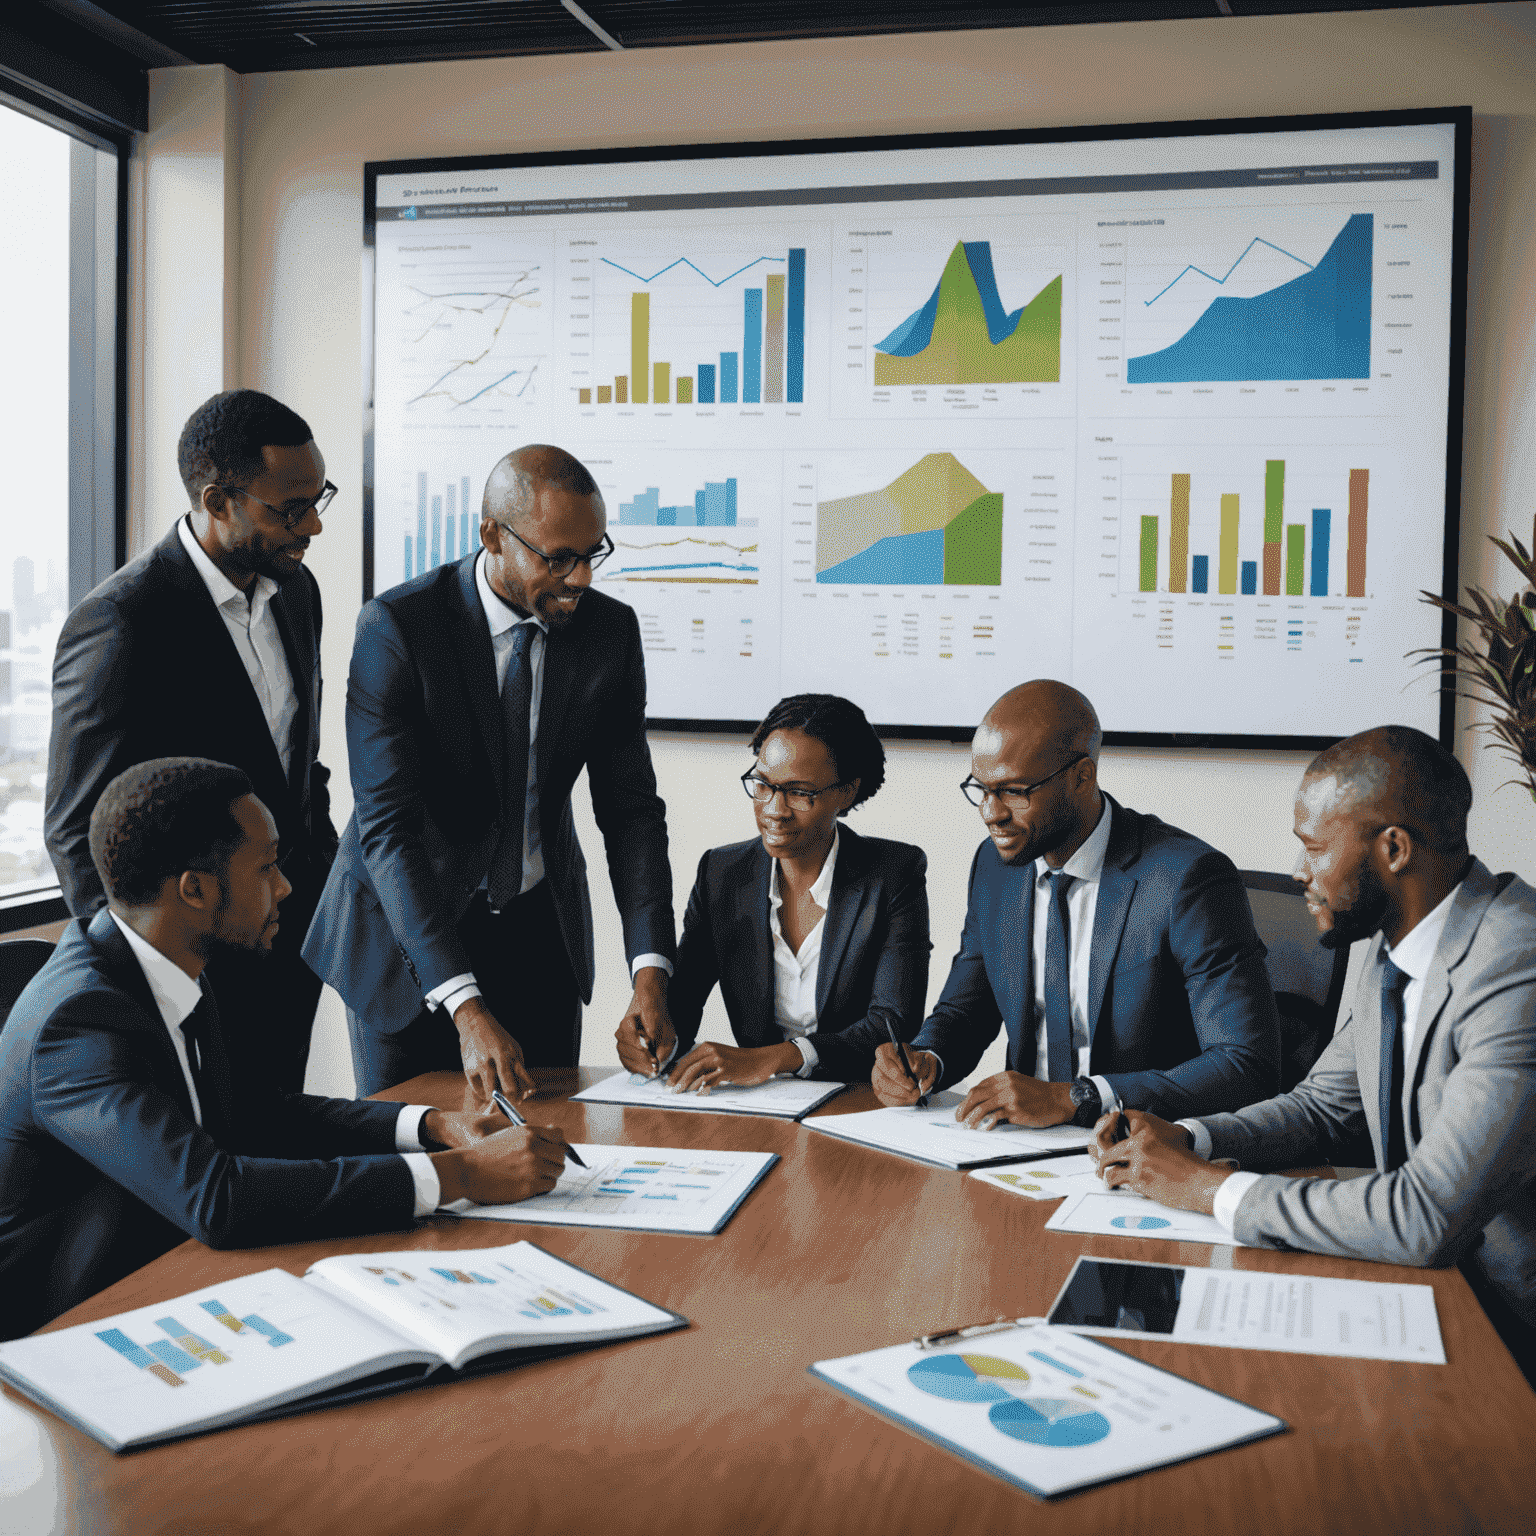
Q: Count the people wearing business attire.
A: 6